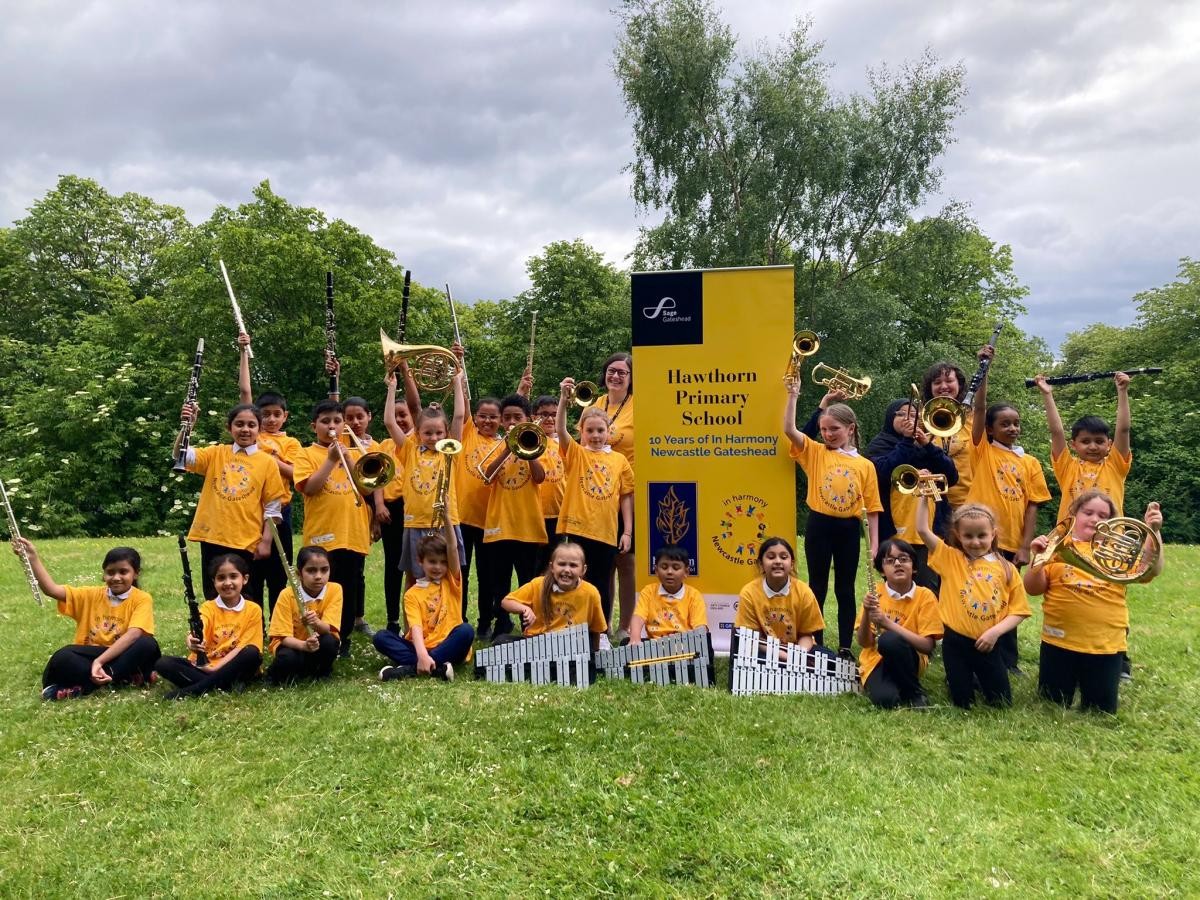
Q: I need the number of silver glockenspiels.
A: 3